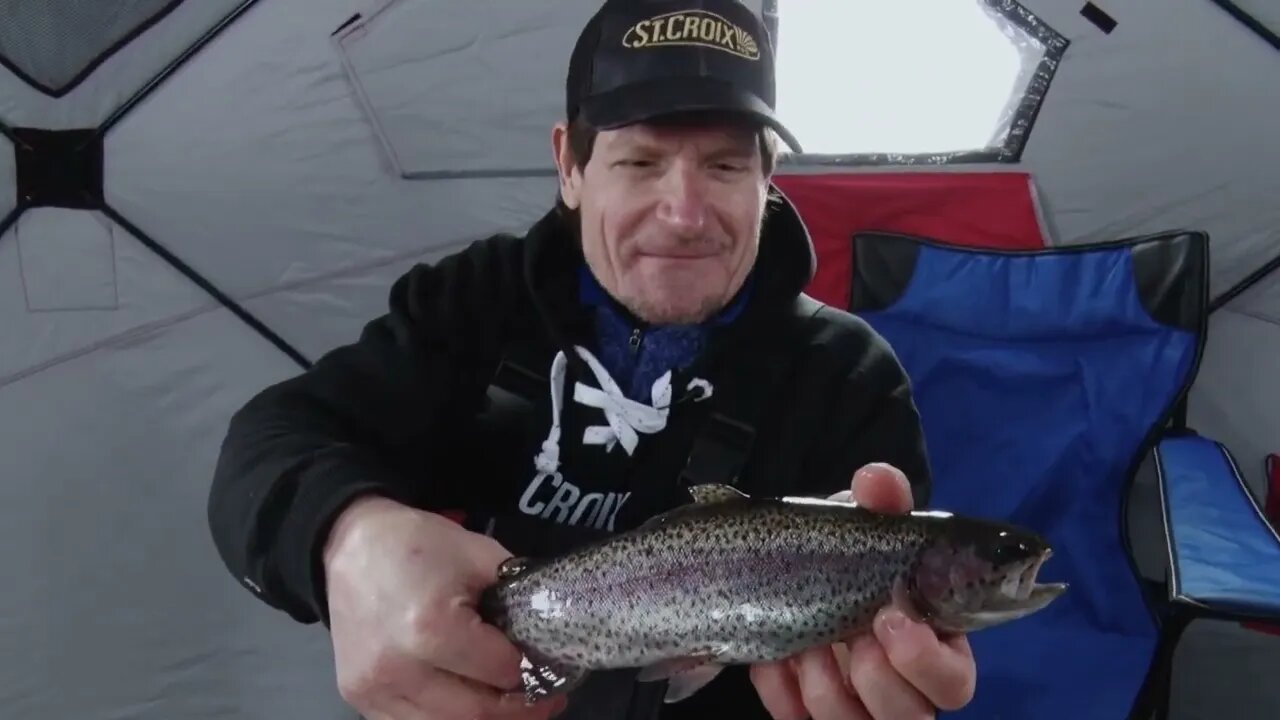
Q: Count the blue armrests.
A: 1